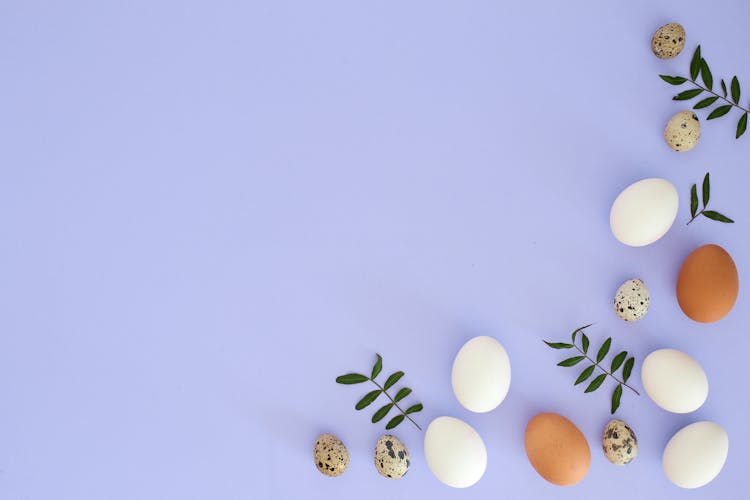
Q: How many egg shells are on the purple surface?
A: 13